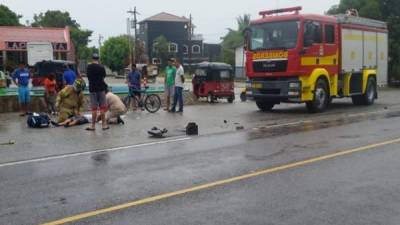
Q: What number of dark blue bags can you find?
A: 1